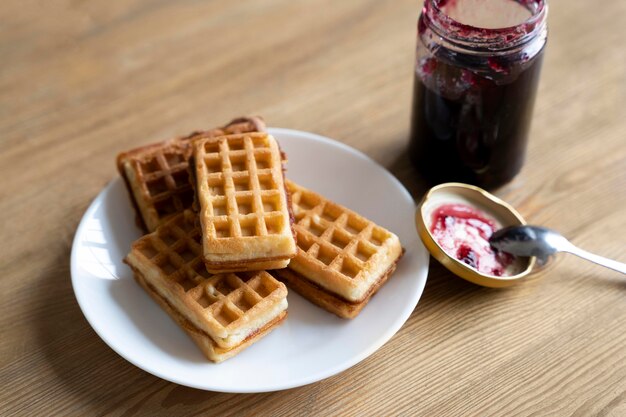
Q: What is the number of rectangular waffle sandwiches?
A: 4